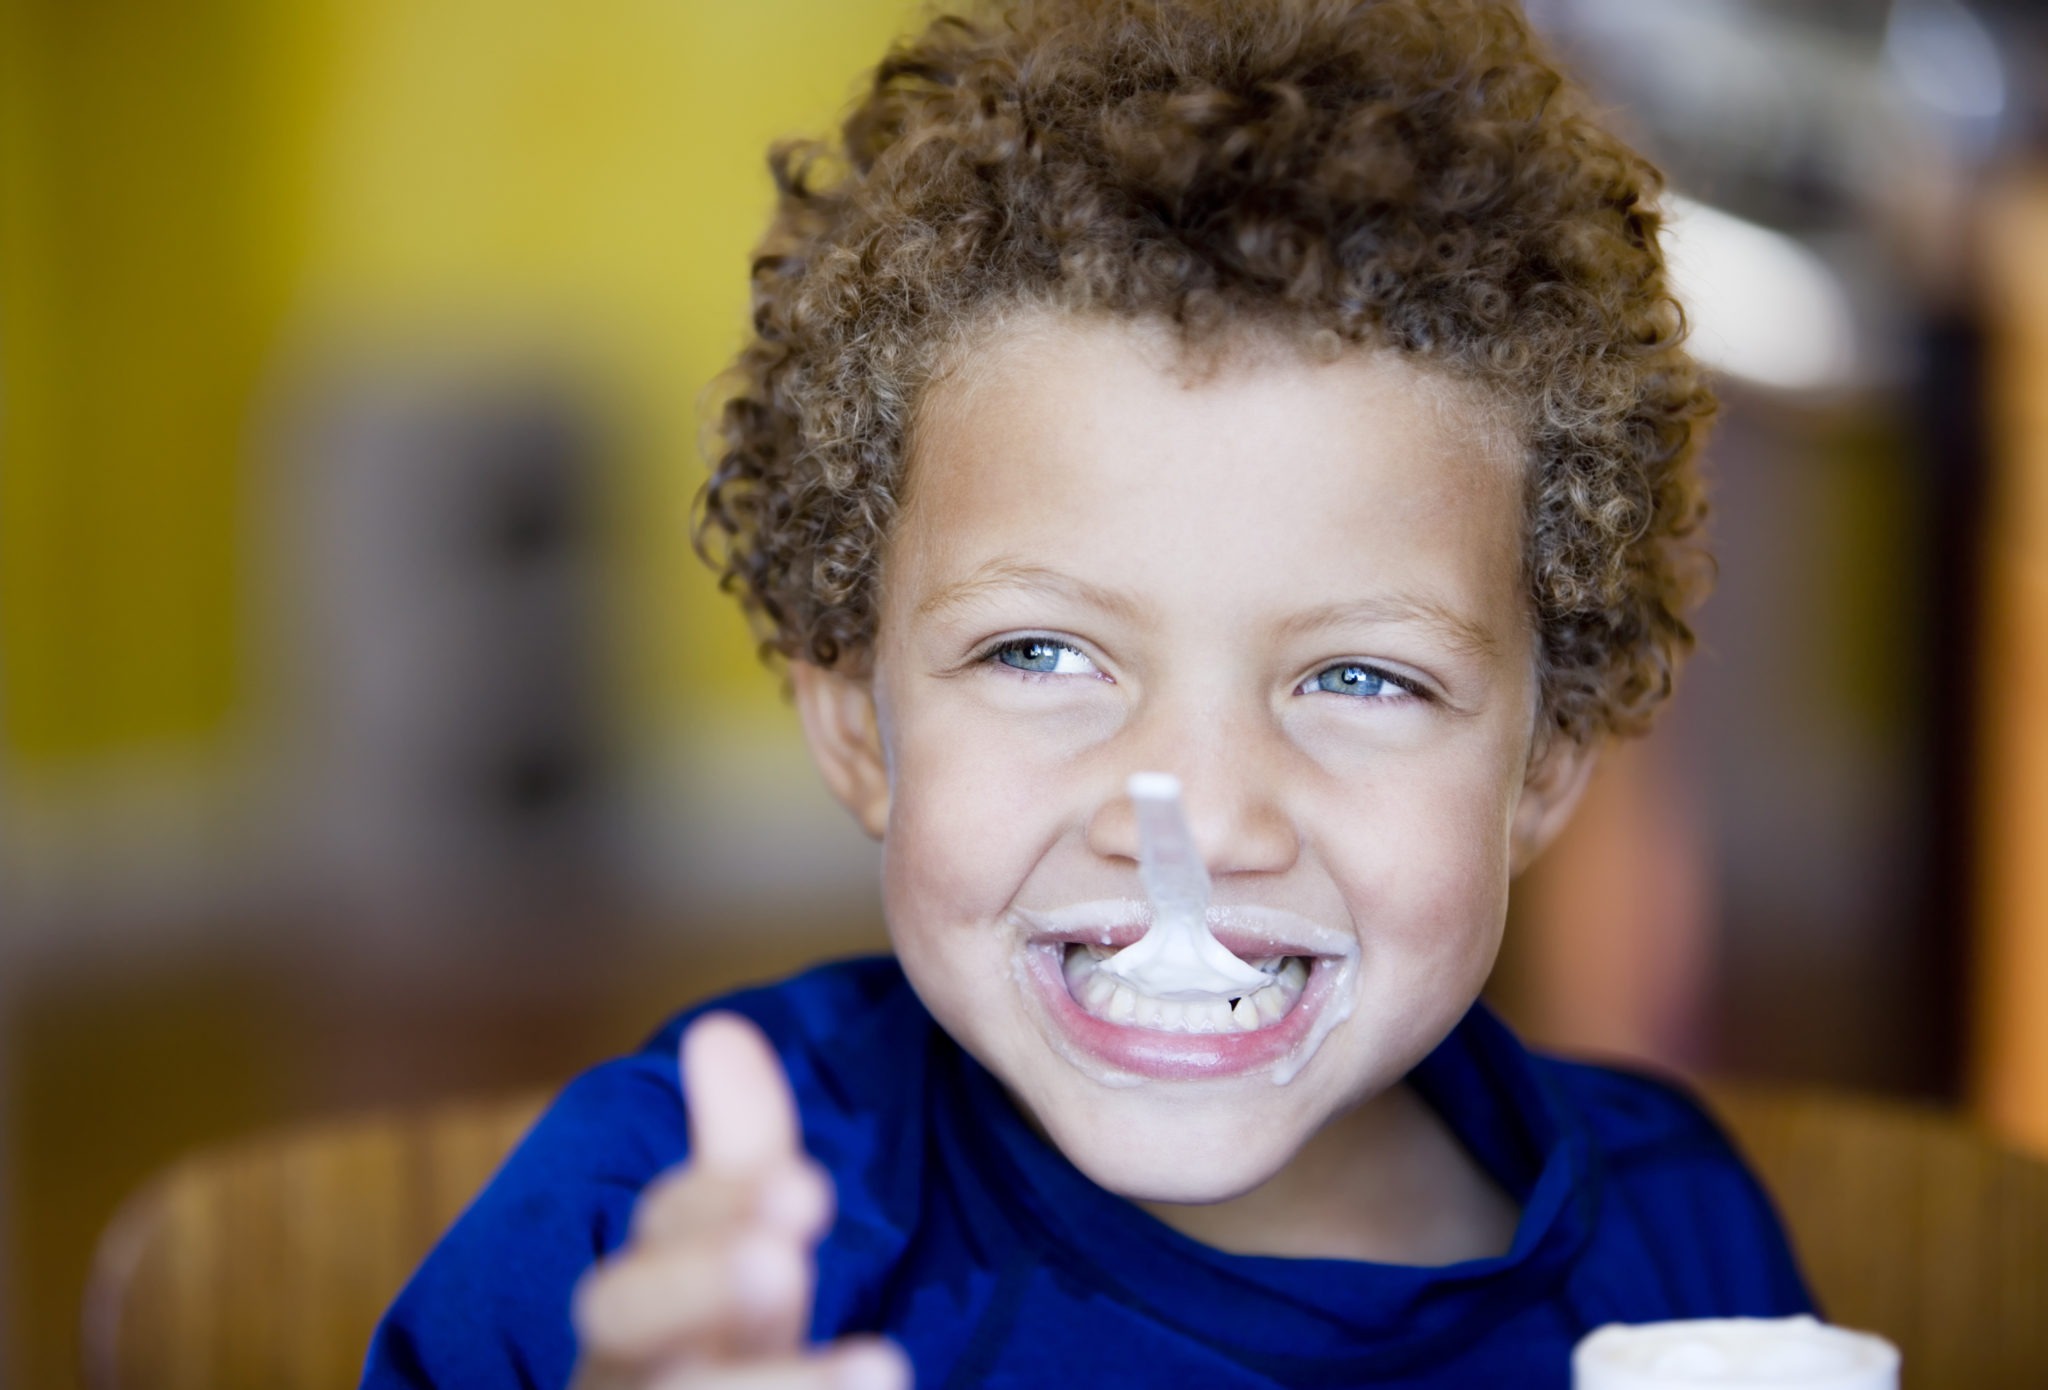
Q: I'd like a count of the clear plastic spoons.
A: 1